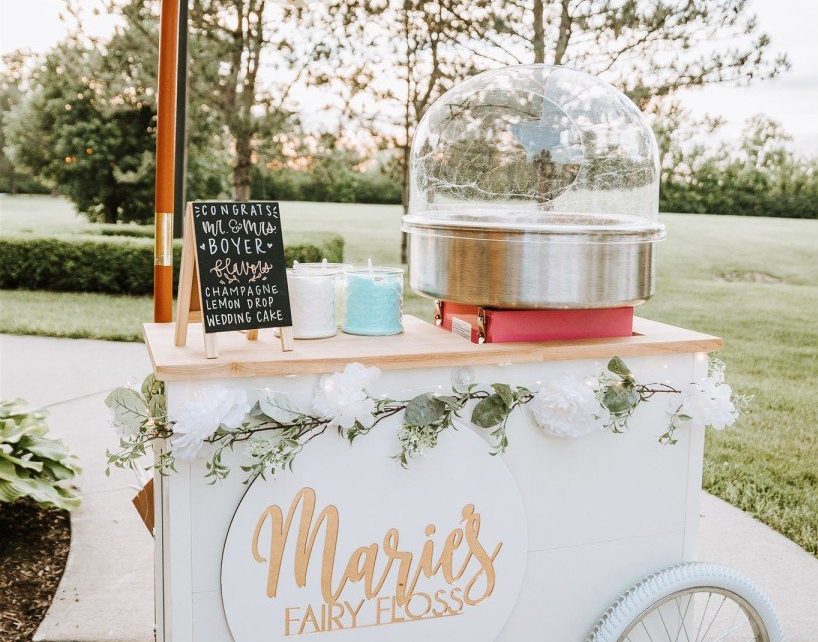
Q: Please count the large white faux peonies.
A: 4